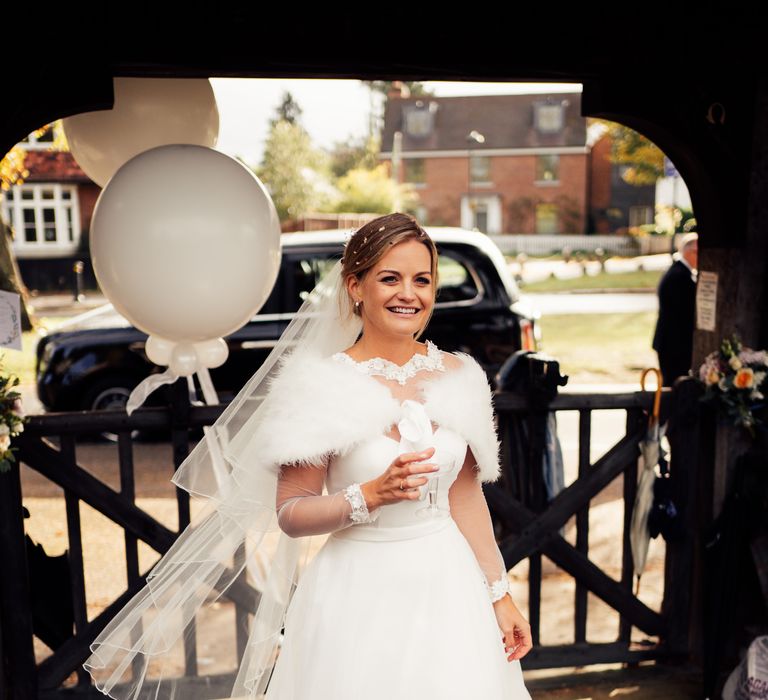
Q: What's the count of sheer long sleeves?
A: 2